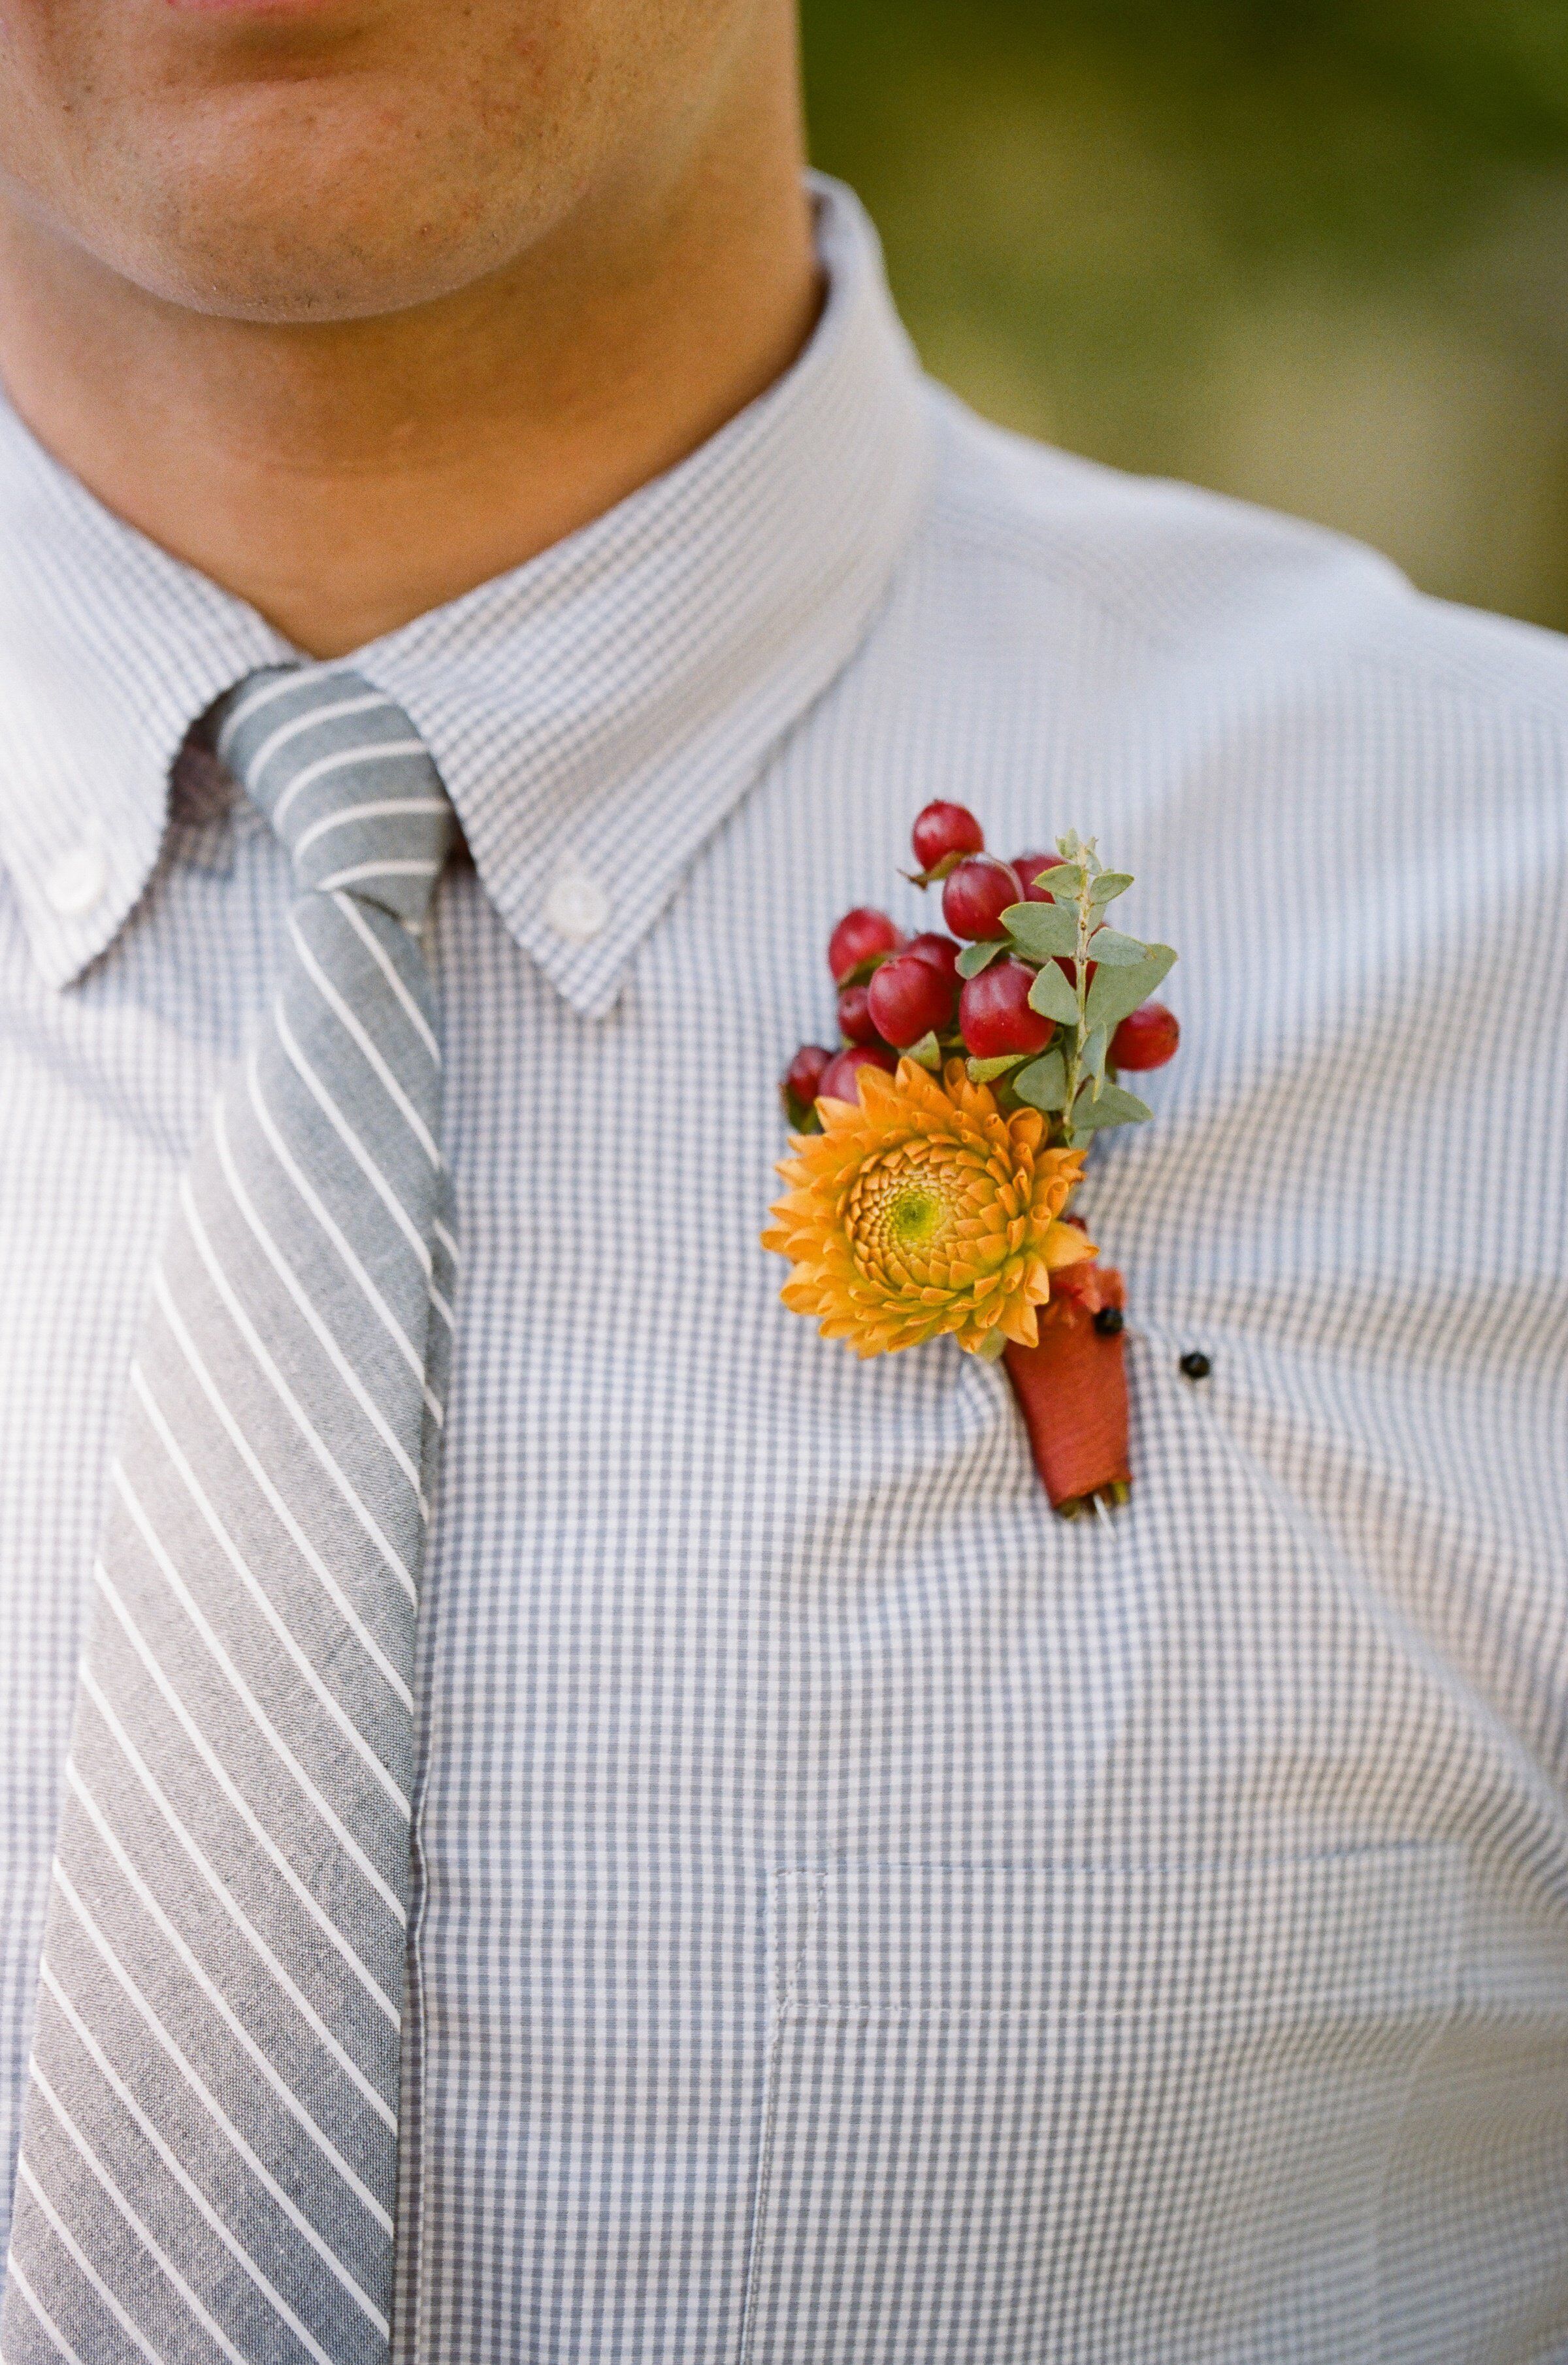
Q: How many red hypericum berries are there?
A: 12